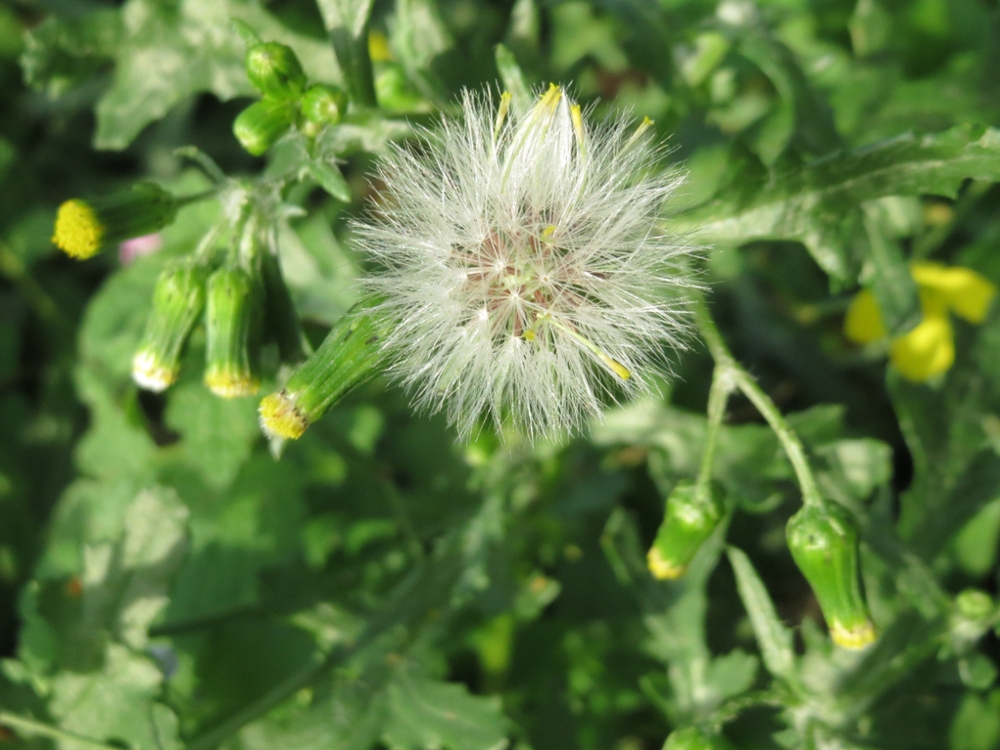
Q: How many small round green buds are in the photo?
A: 3